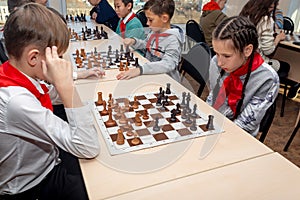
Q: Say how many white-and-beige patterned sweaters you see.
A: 1